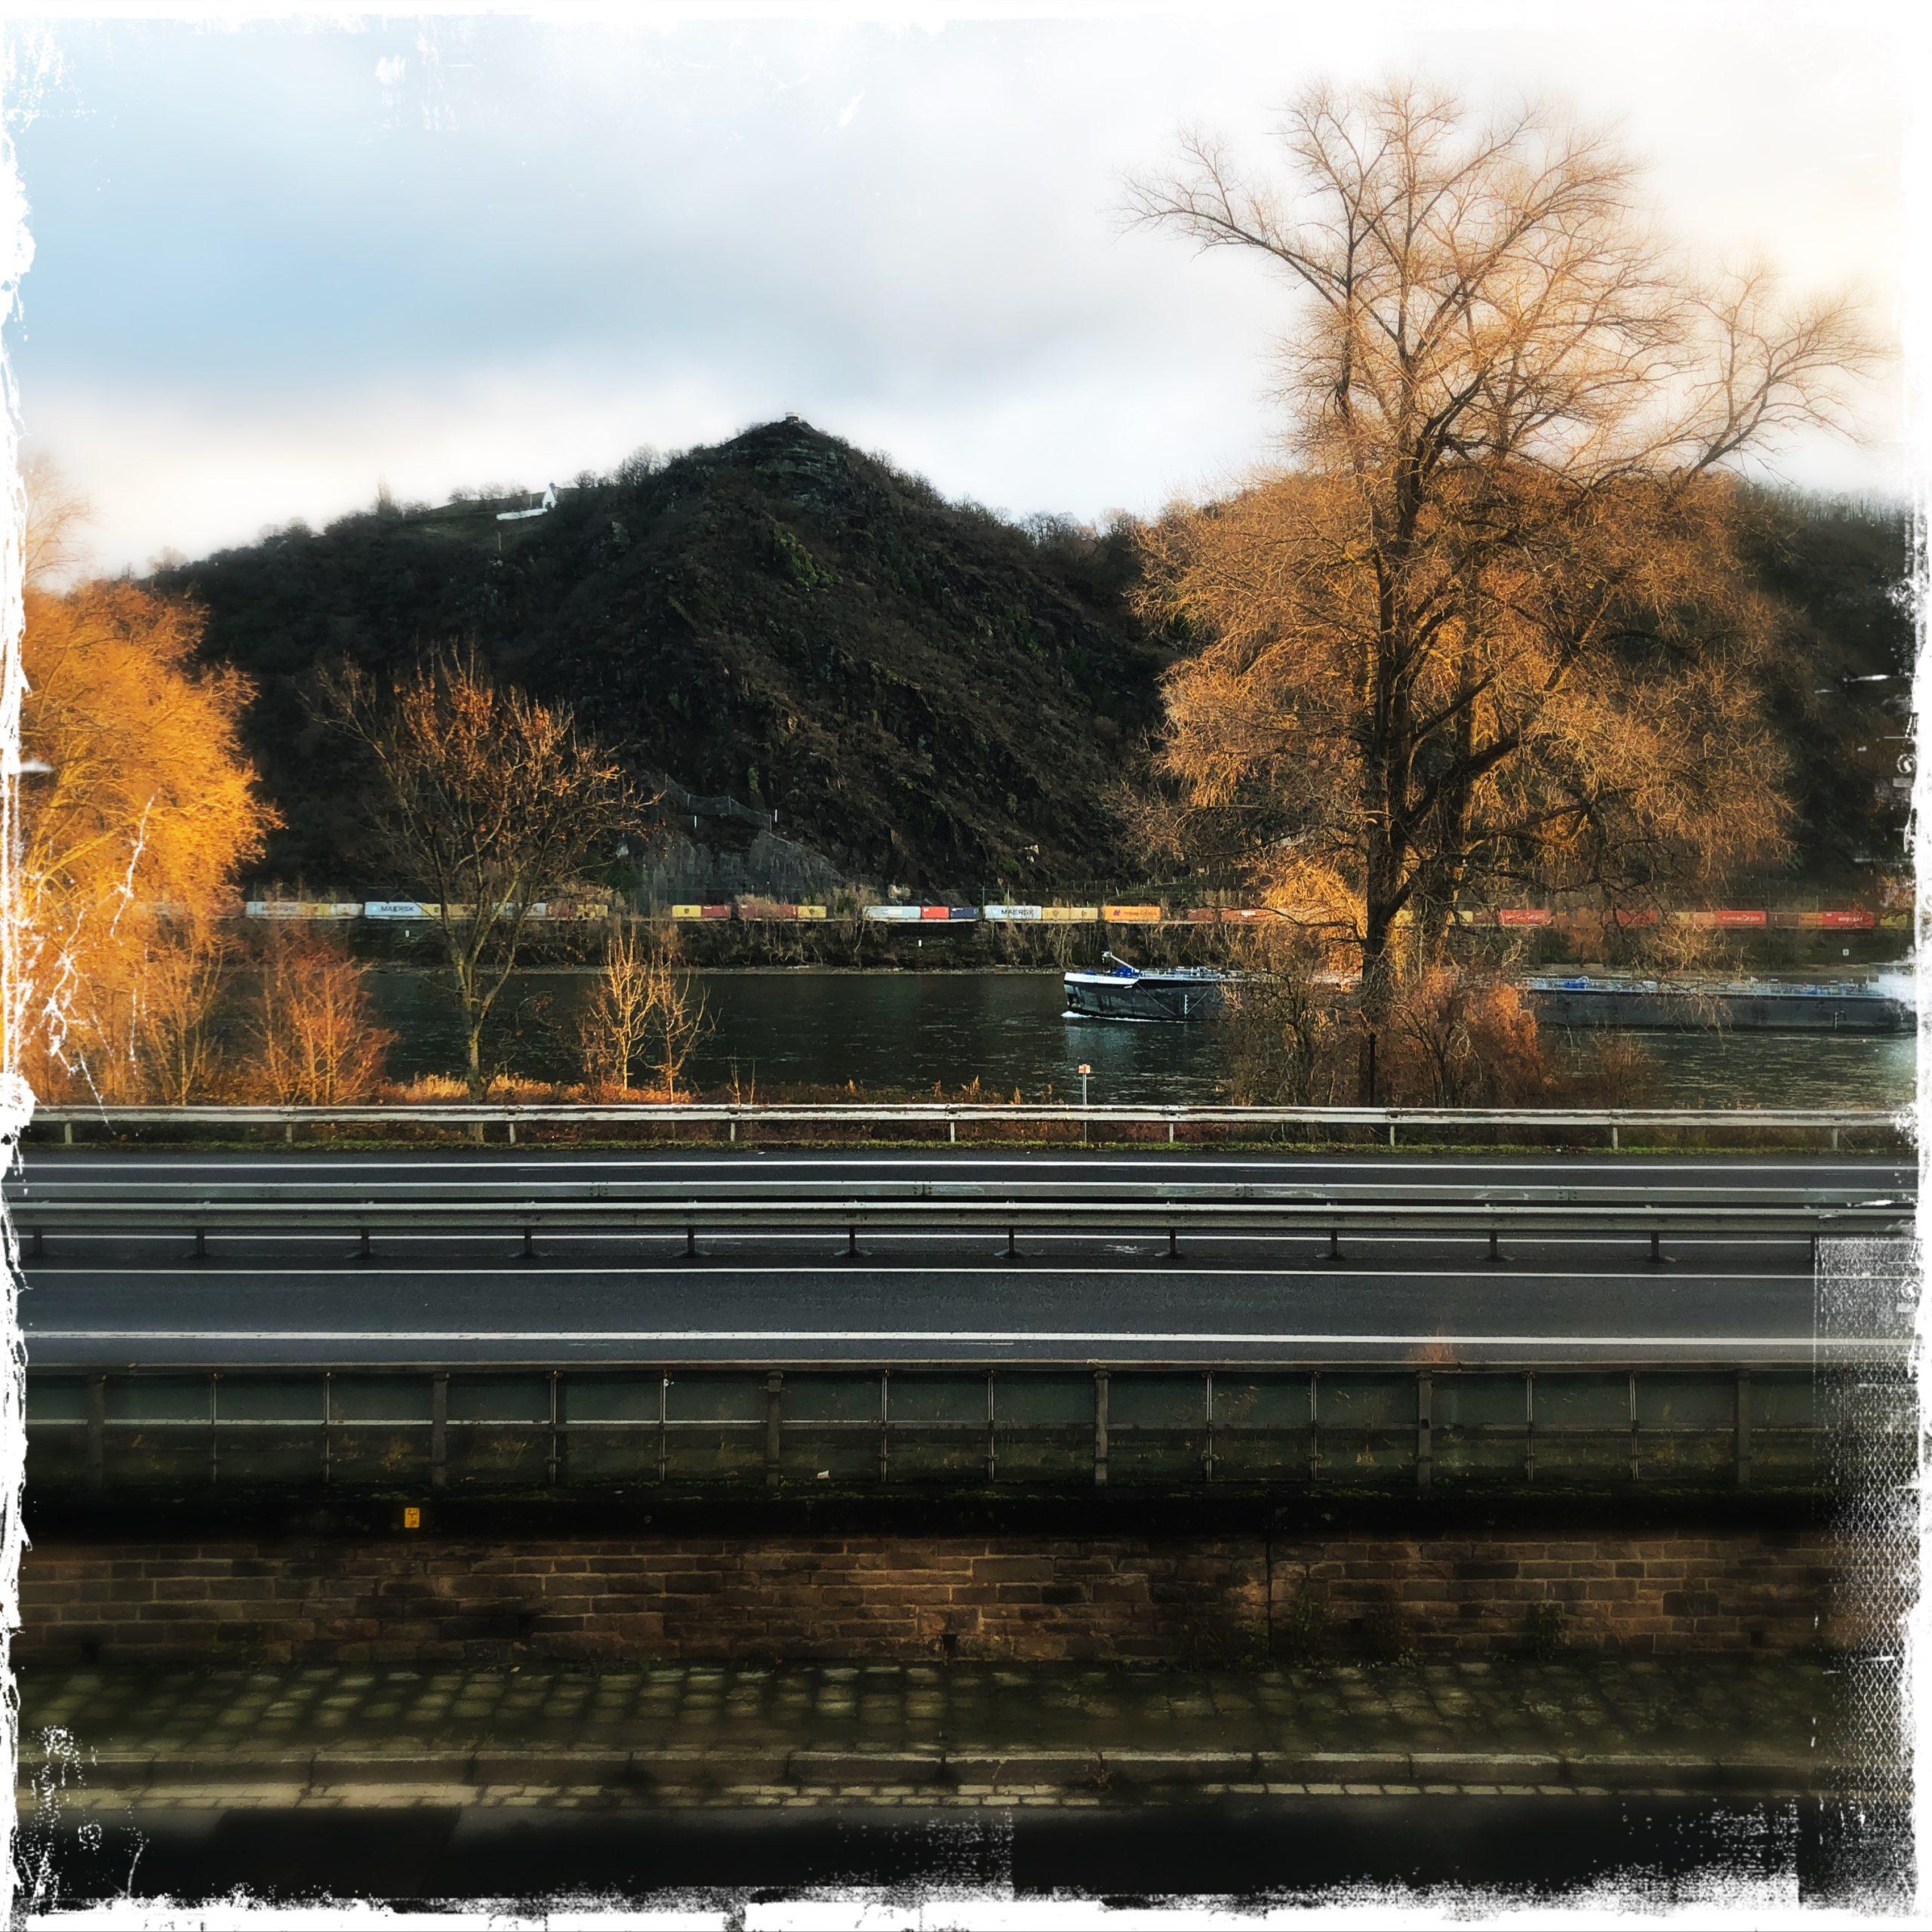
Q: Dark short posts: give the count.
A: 12